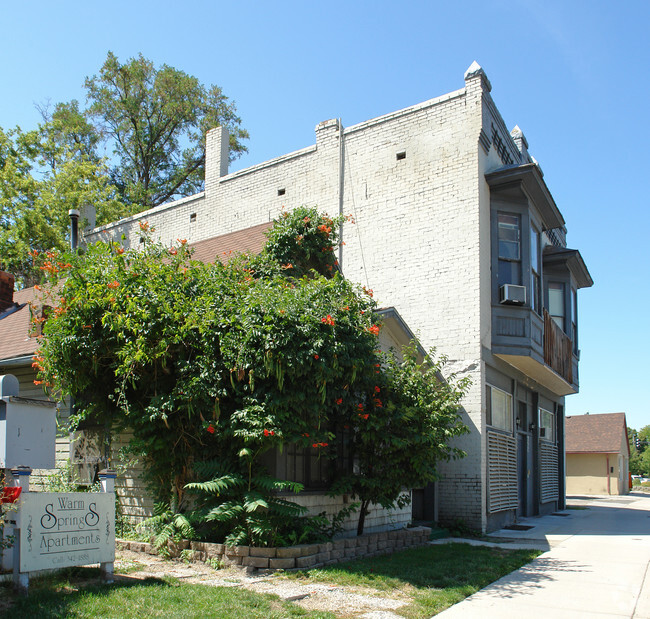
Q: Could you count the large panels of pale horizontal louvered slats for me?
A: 2